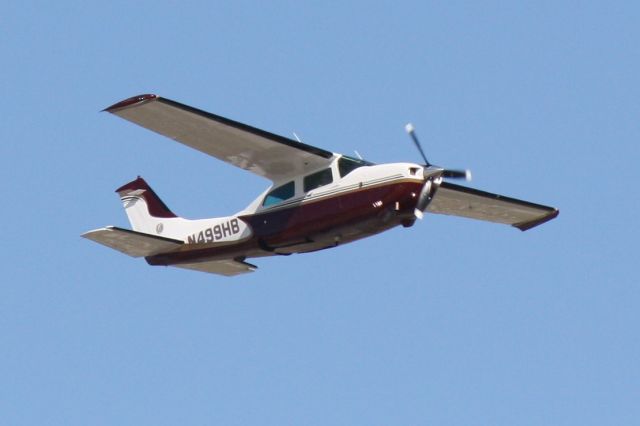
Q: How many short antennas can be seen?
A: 2